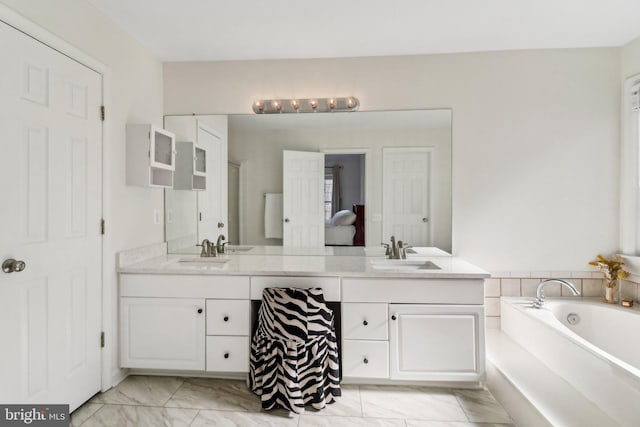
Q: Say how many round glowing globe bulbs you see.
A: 6